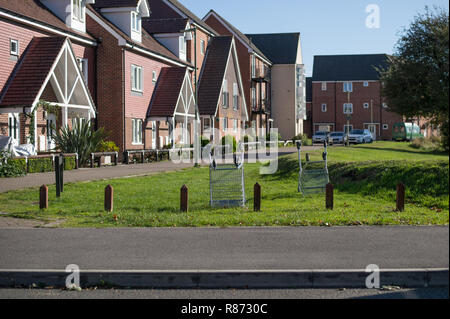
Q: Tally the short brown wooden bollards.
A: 6